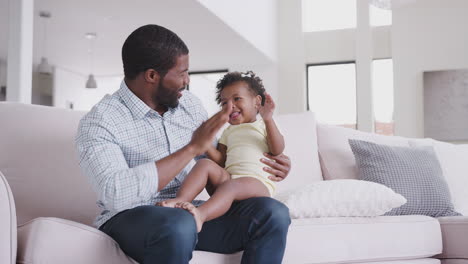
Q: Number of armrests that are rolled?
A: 1